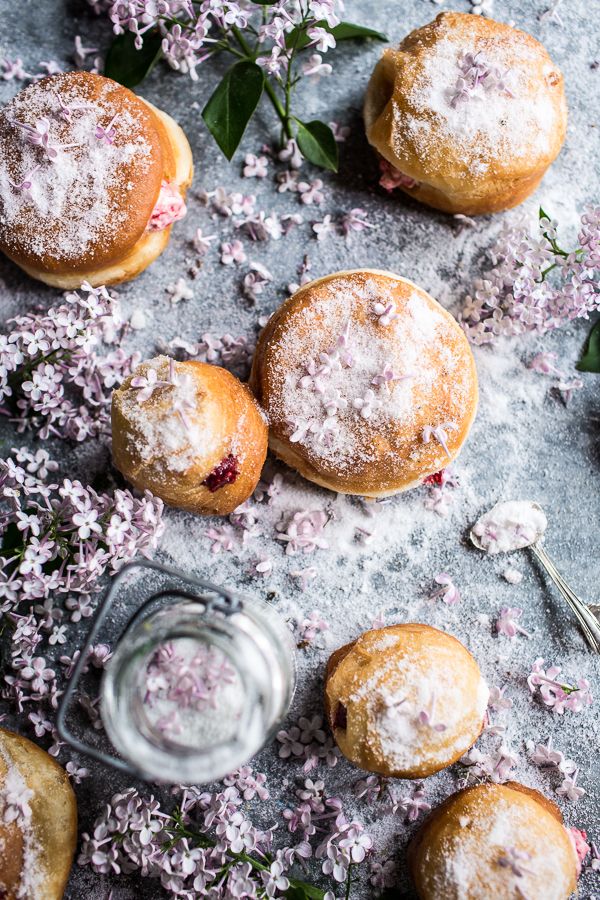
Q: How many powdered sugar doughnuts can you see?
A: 7